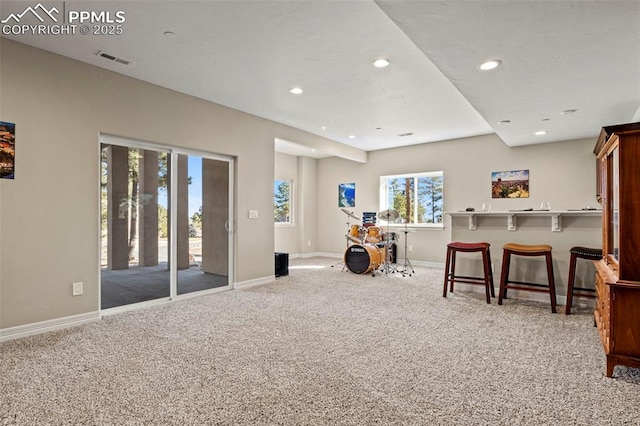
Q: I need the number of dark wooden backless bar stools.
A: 3